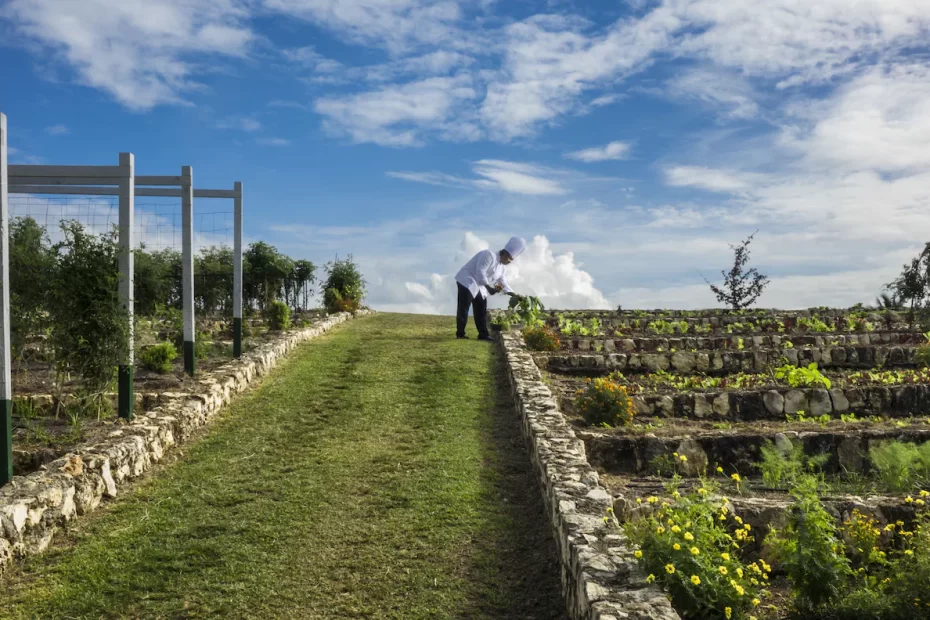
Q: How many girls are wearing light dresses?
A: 0